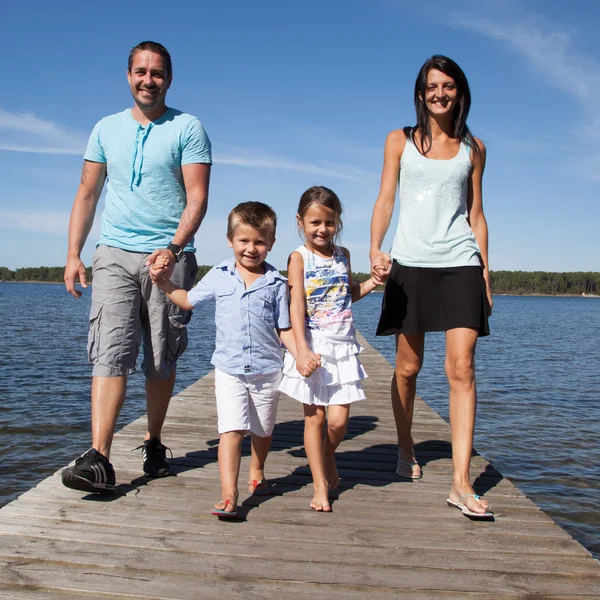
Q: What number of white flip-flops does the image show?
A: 2